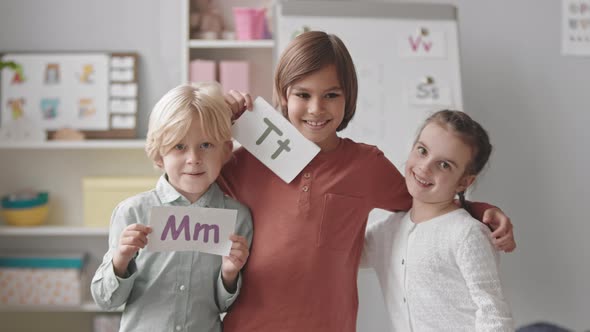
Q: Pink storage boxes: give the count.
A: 2